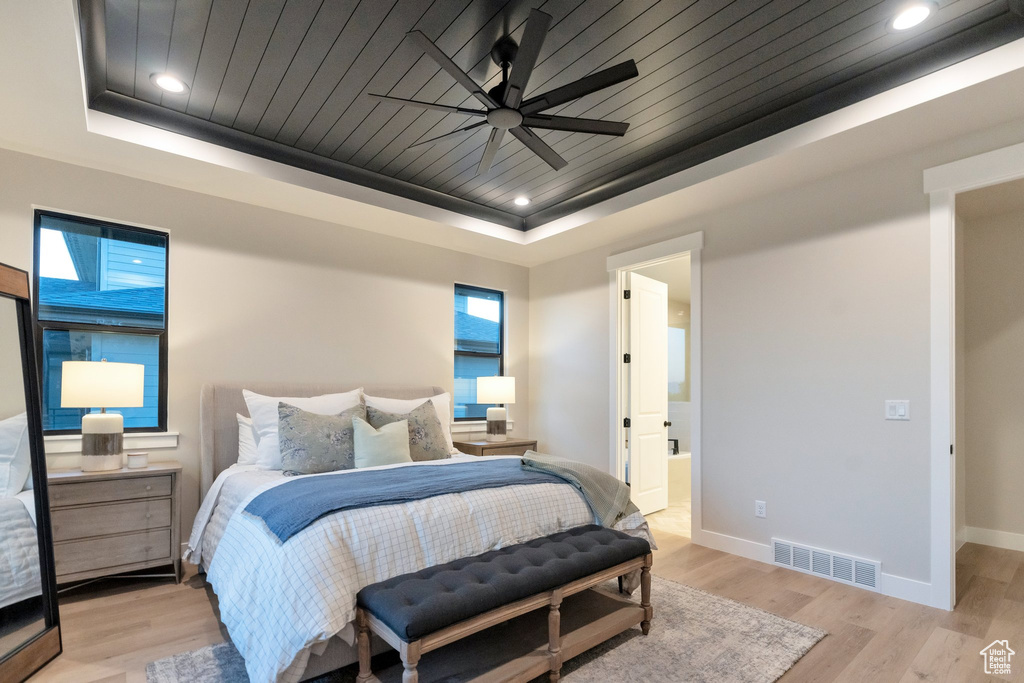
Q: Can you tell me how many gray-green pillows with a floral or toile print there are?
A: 2